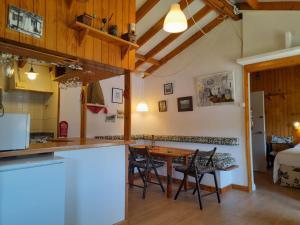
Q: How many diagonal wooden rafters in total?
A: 4